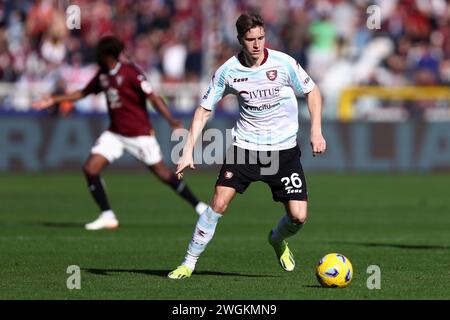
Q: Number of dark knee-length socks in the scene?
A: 2